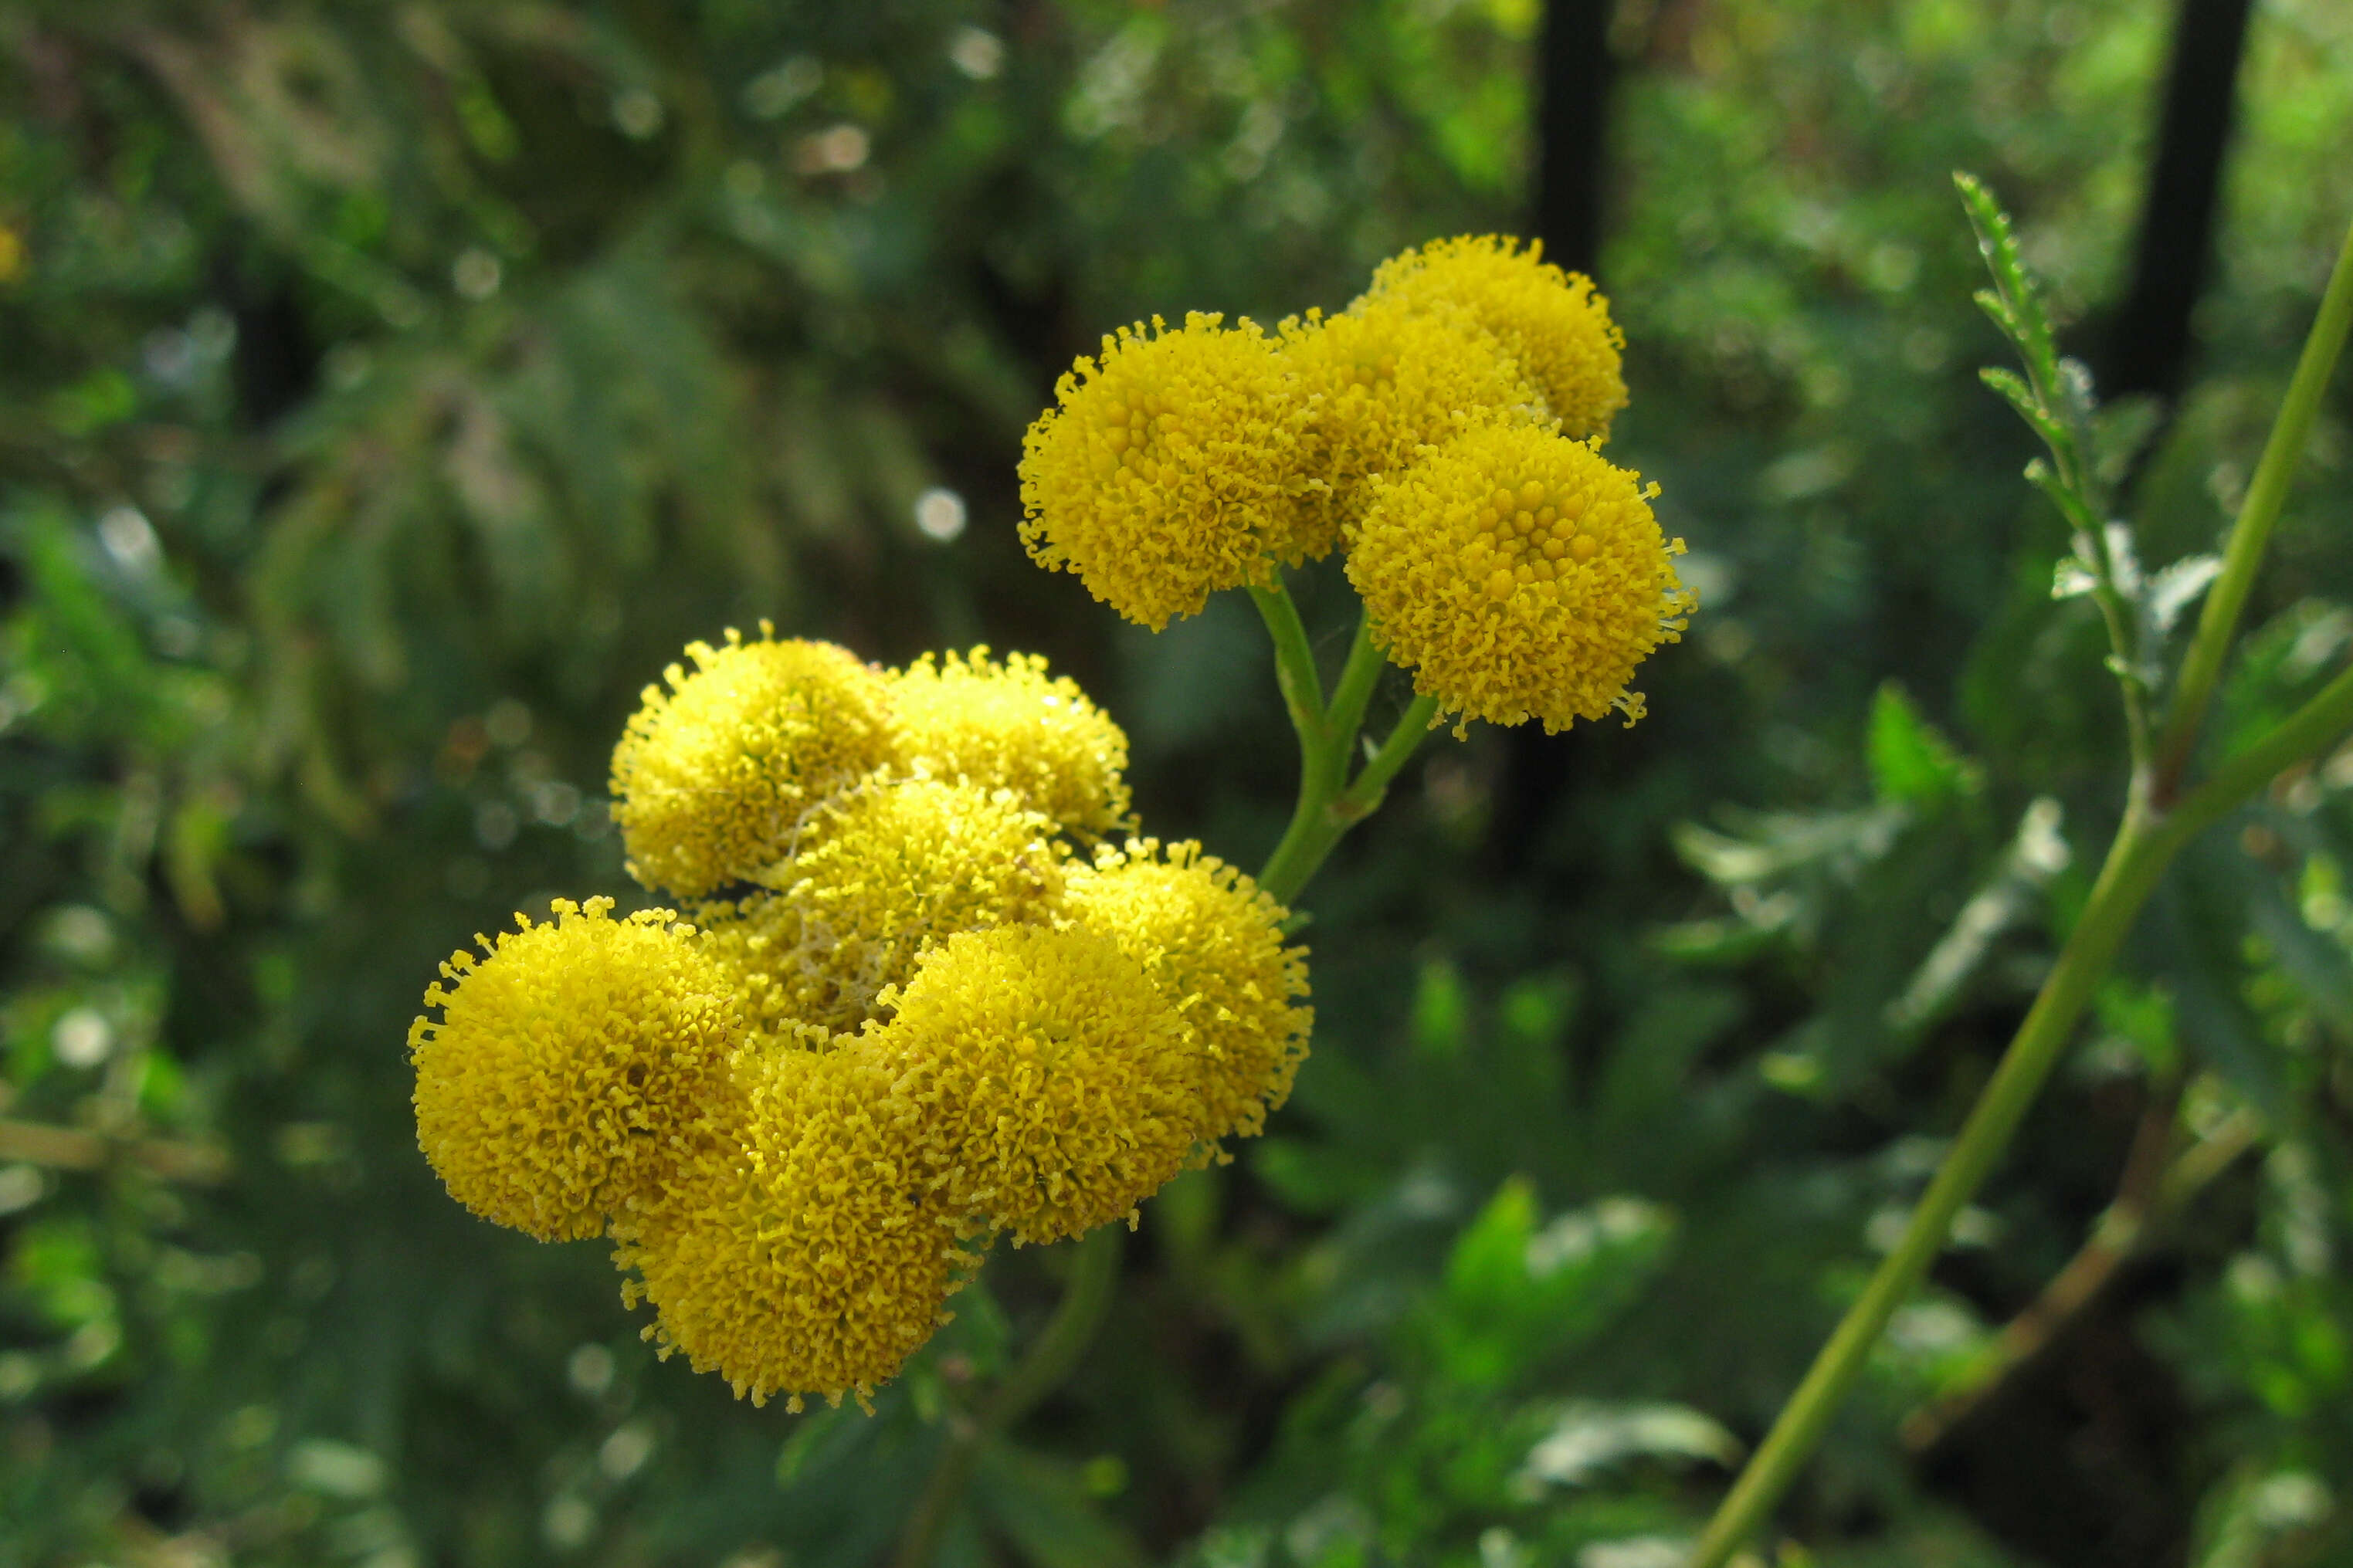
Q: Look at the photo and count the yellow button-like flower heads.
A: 11